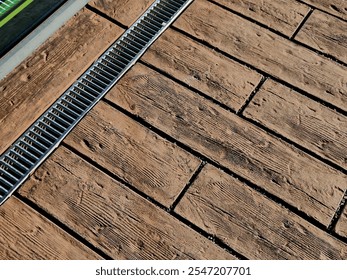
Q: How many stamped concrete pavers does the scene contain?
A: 14